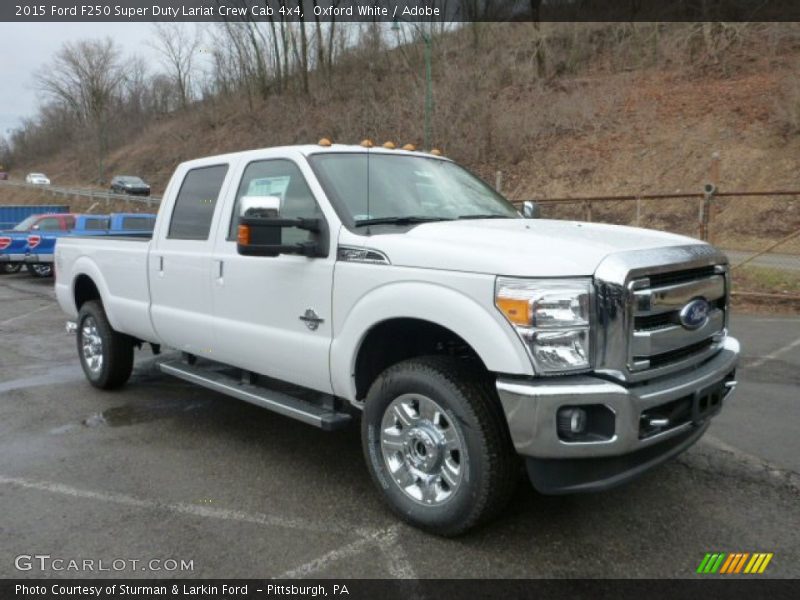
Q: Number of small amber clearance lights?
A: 5